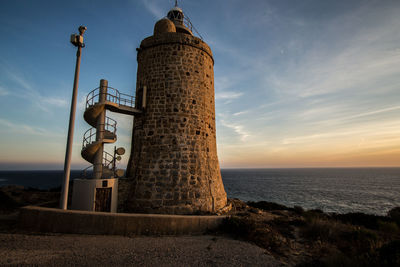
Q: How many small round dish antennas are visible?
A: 3